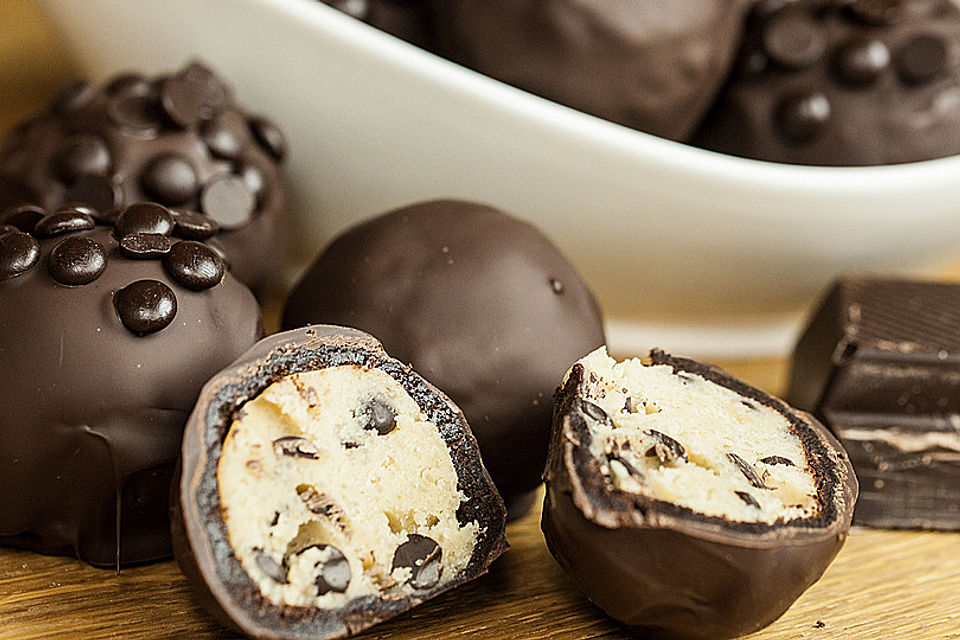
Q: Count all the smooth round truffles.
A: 2